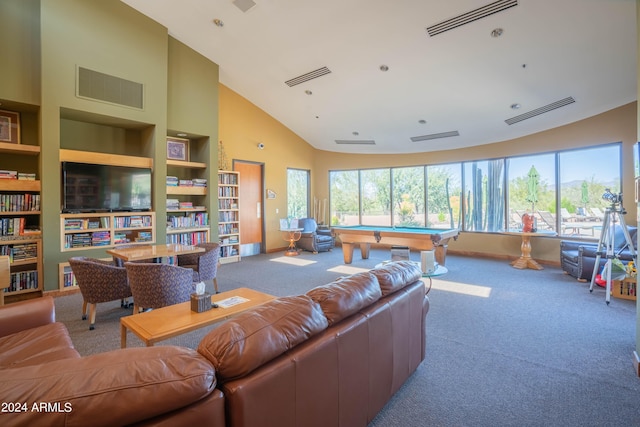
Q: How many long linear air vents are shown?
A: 5